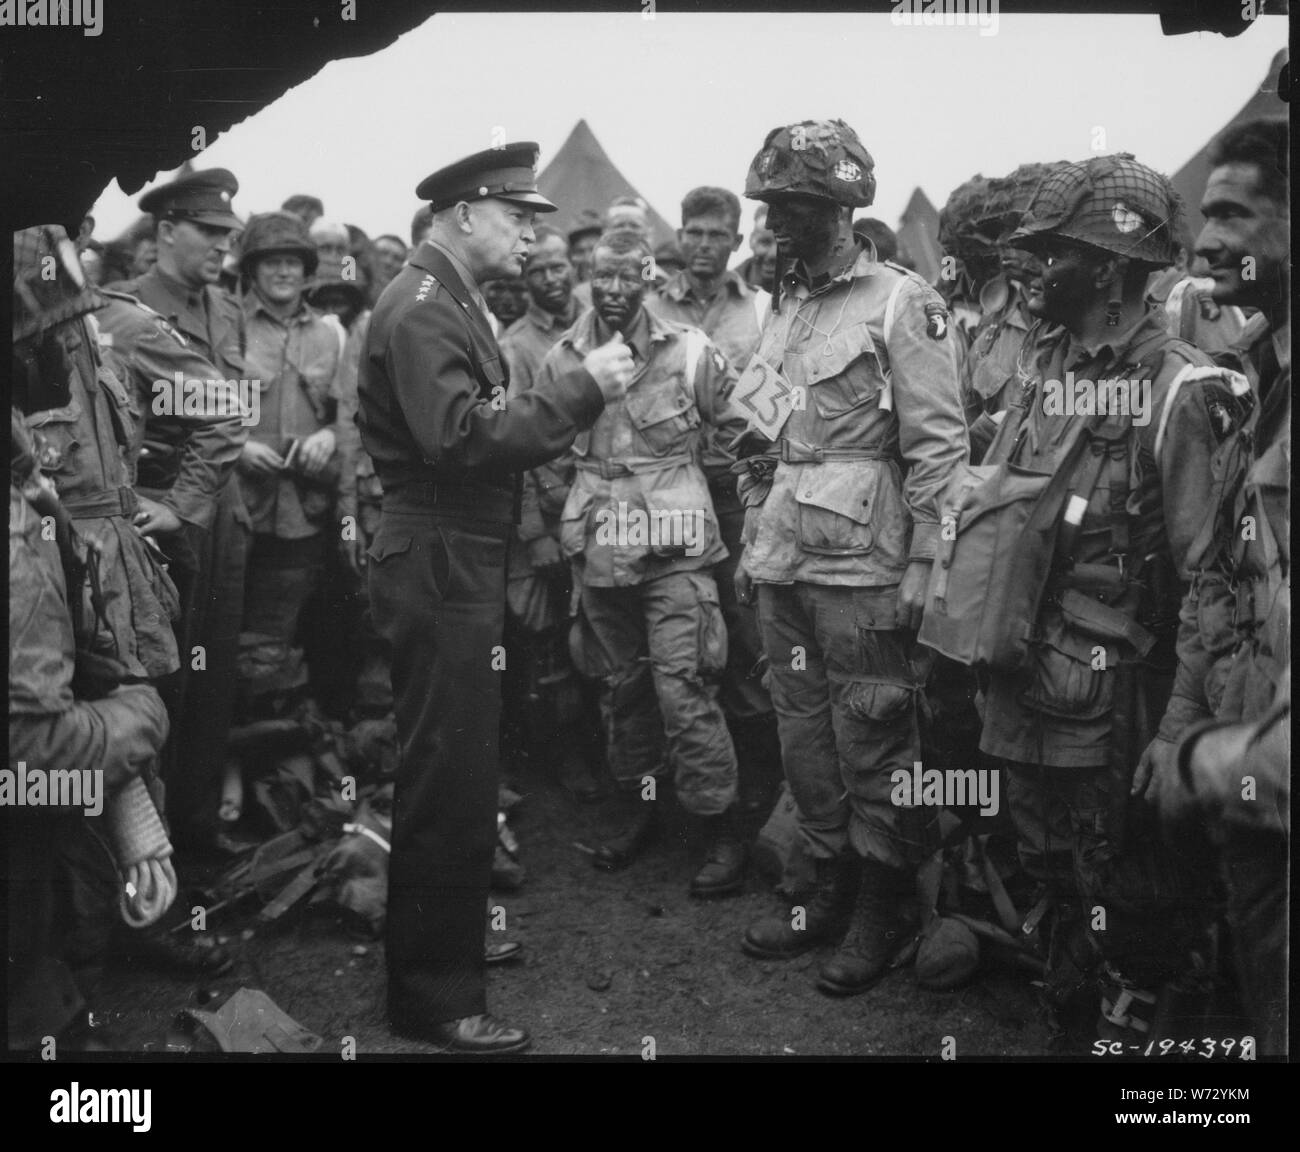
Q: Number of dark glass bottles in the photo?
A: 0